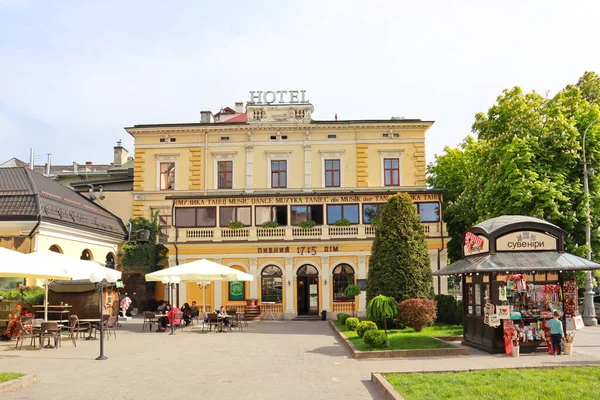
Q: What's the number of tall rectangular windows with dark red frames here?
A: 5